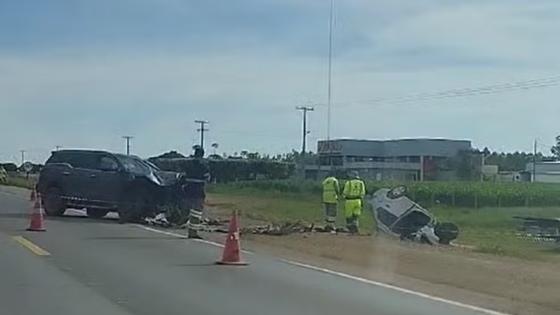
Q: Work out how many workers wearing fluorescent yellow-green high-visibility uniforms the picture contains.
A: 2